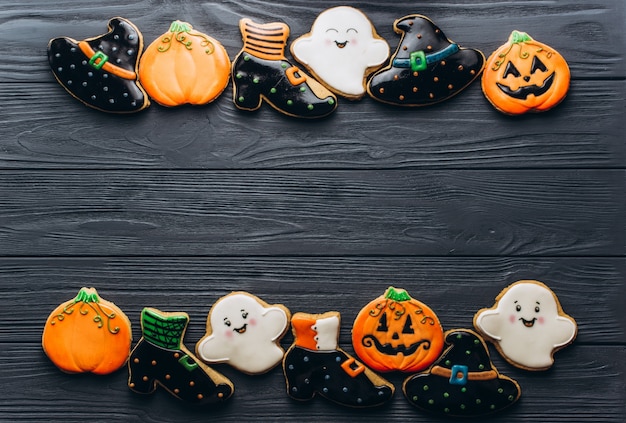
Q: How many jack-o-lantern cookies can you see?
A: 2